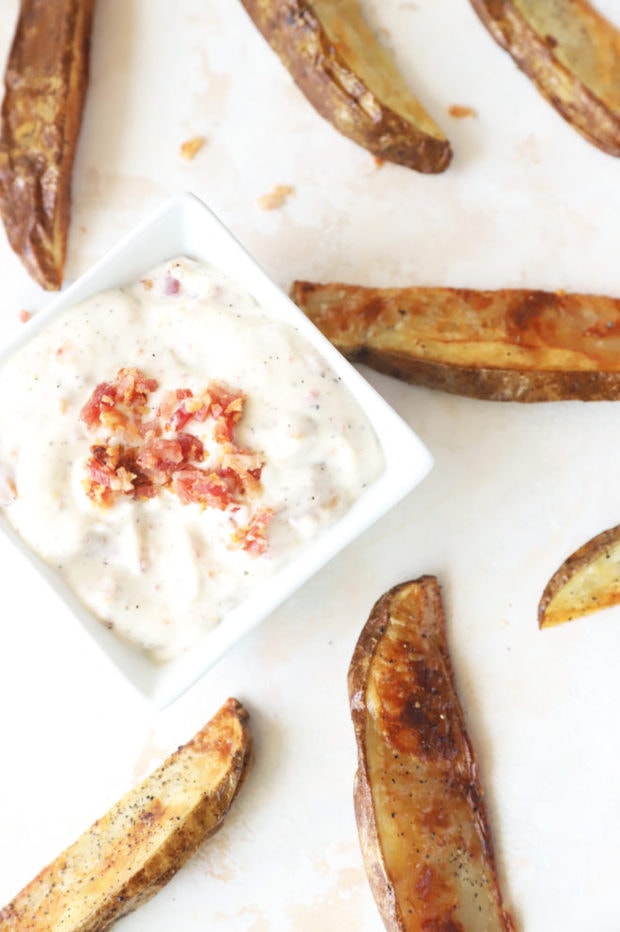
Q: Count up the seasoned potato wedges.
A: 7